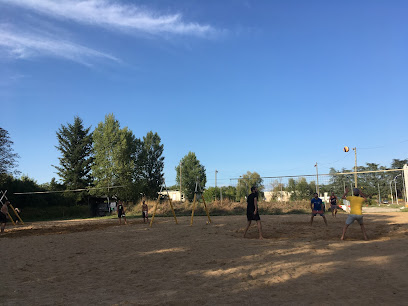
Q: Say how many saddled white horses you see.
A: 0